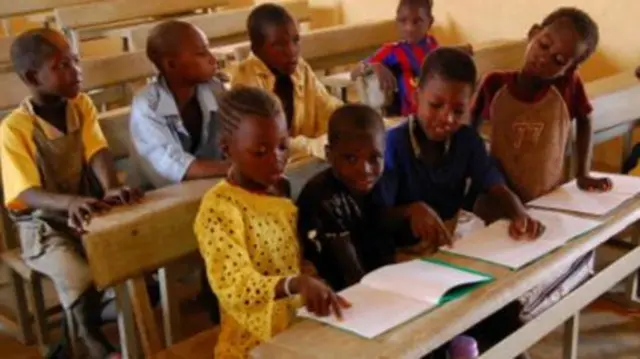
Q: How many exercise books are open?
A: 3